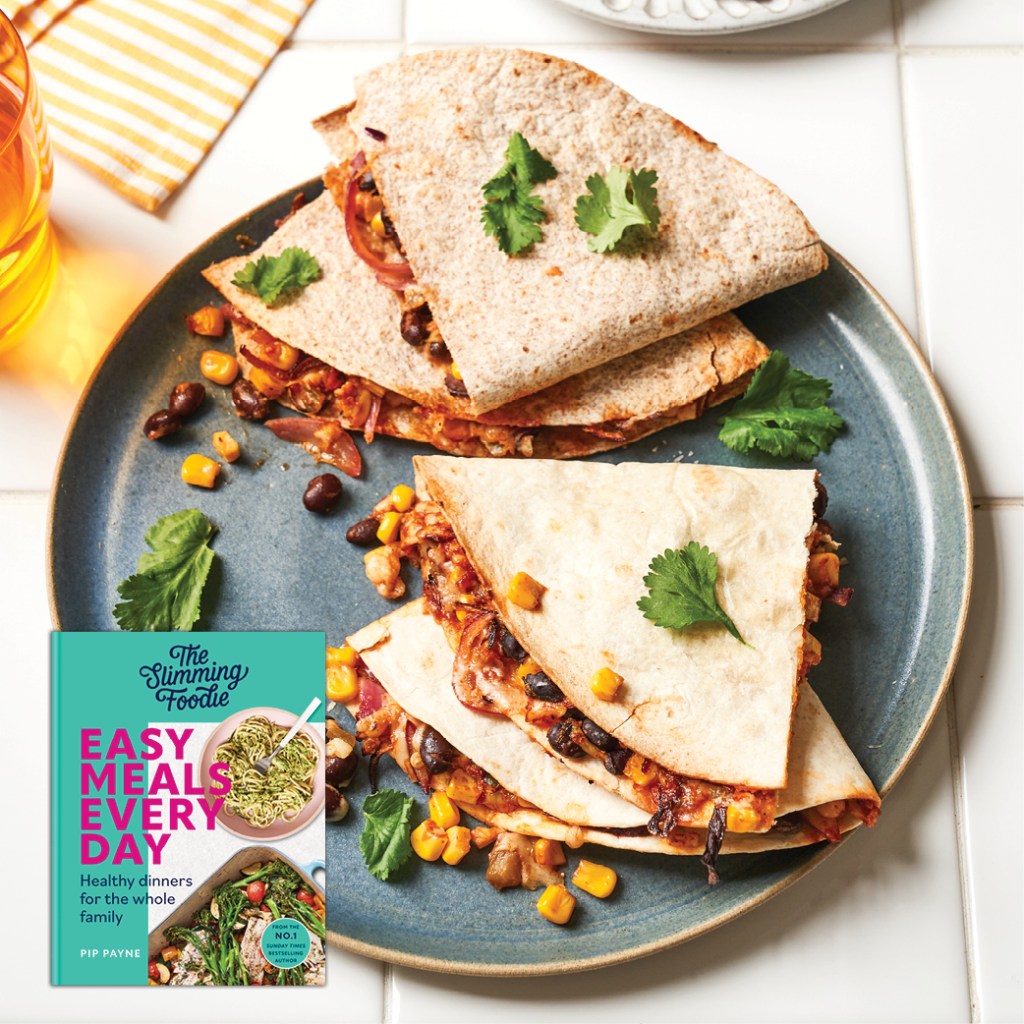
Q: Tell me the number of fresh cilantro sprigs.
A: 7